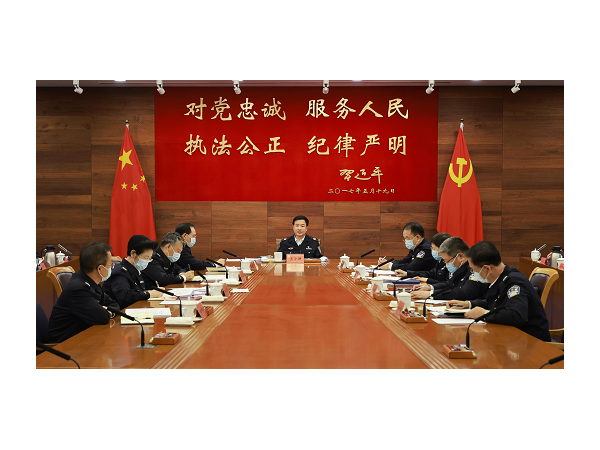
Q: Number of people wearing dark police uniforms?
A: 9